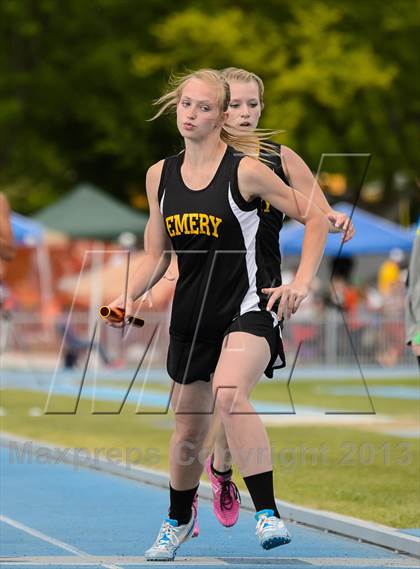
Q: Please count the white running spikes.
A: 2